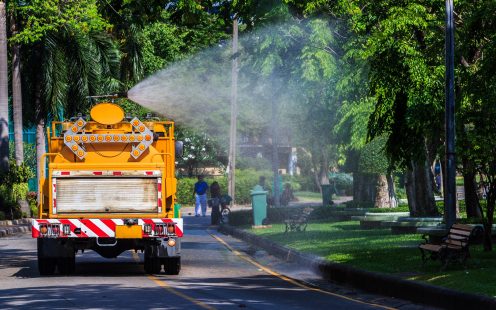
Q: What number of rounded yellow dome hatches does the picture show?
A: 1